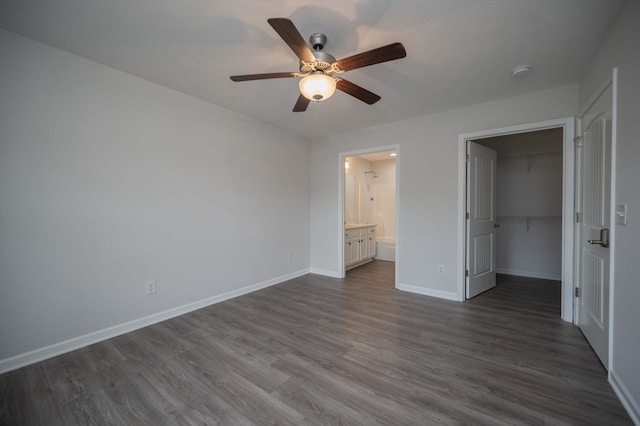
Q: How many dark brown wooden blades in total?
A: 5